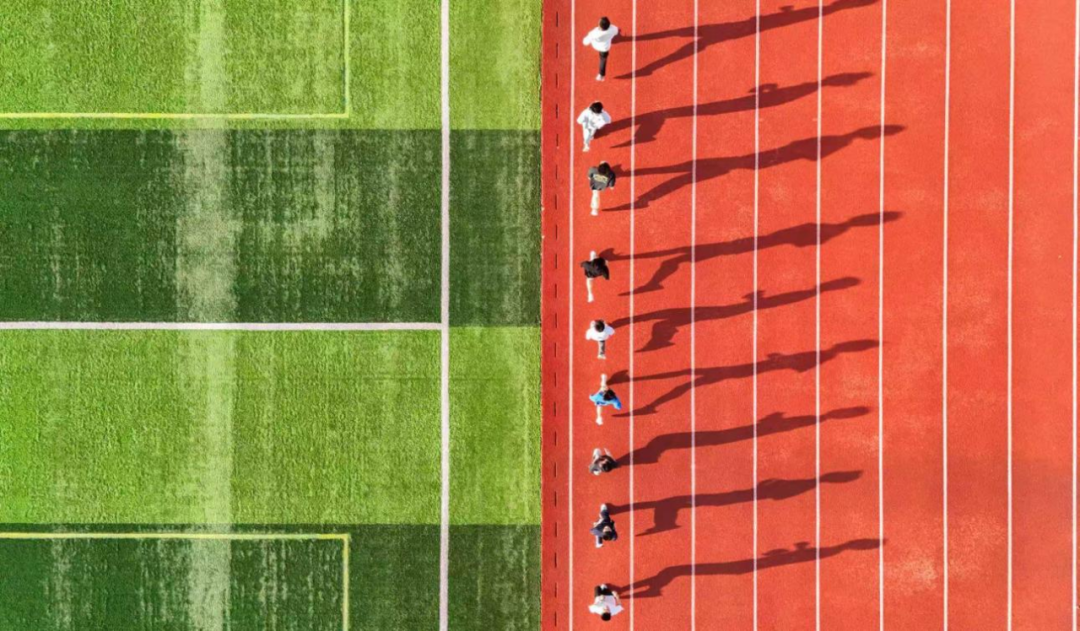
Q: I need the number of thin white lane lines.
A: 9